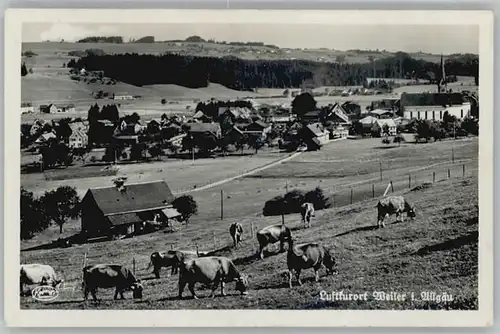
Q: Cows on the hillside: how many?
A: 9